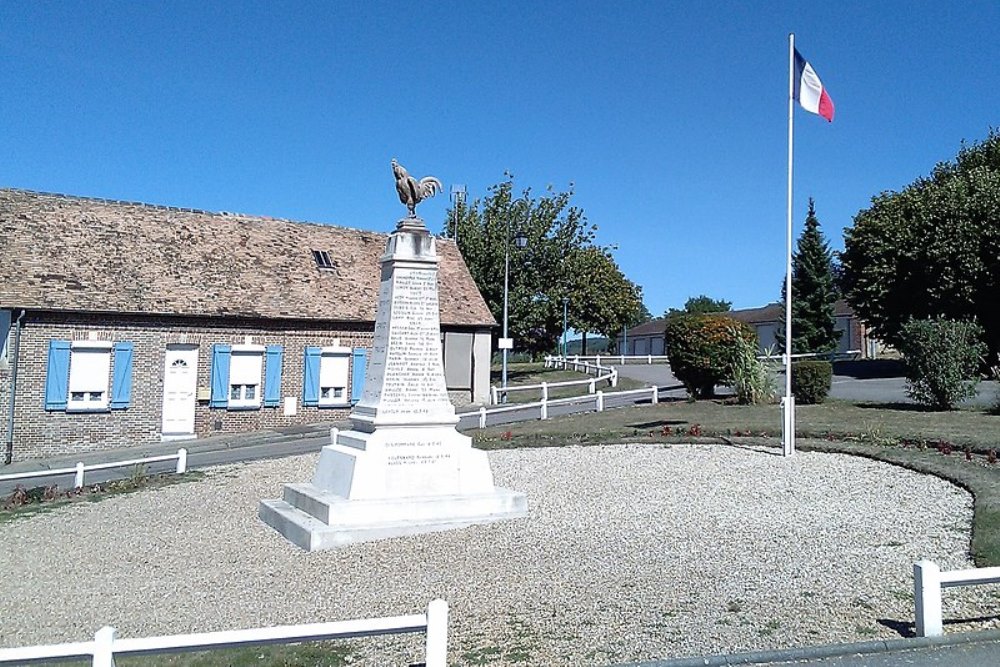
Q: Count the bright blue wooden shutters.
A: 6